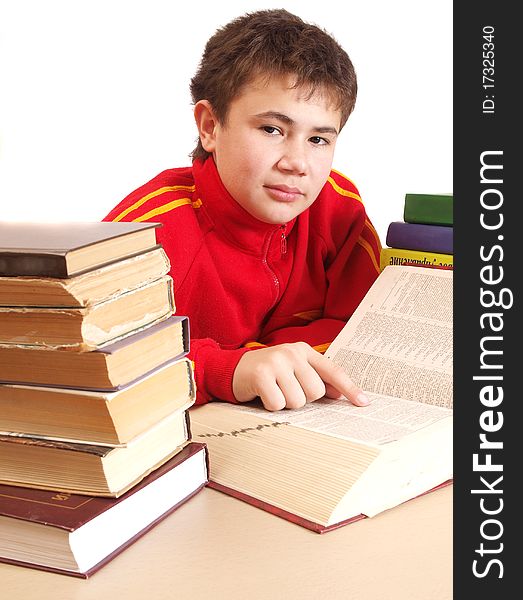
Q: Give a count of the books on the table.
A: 11